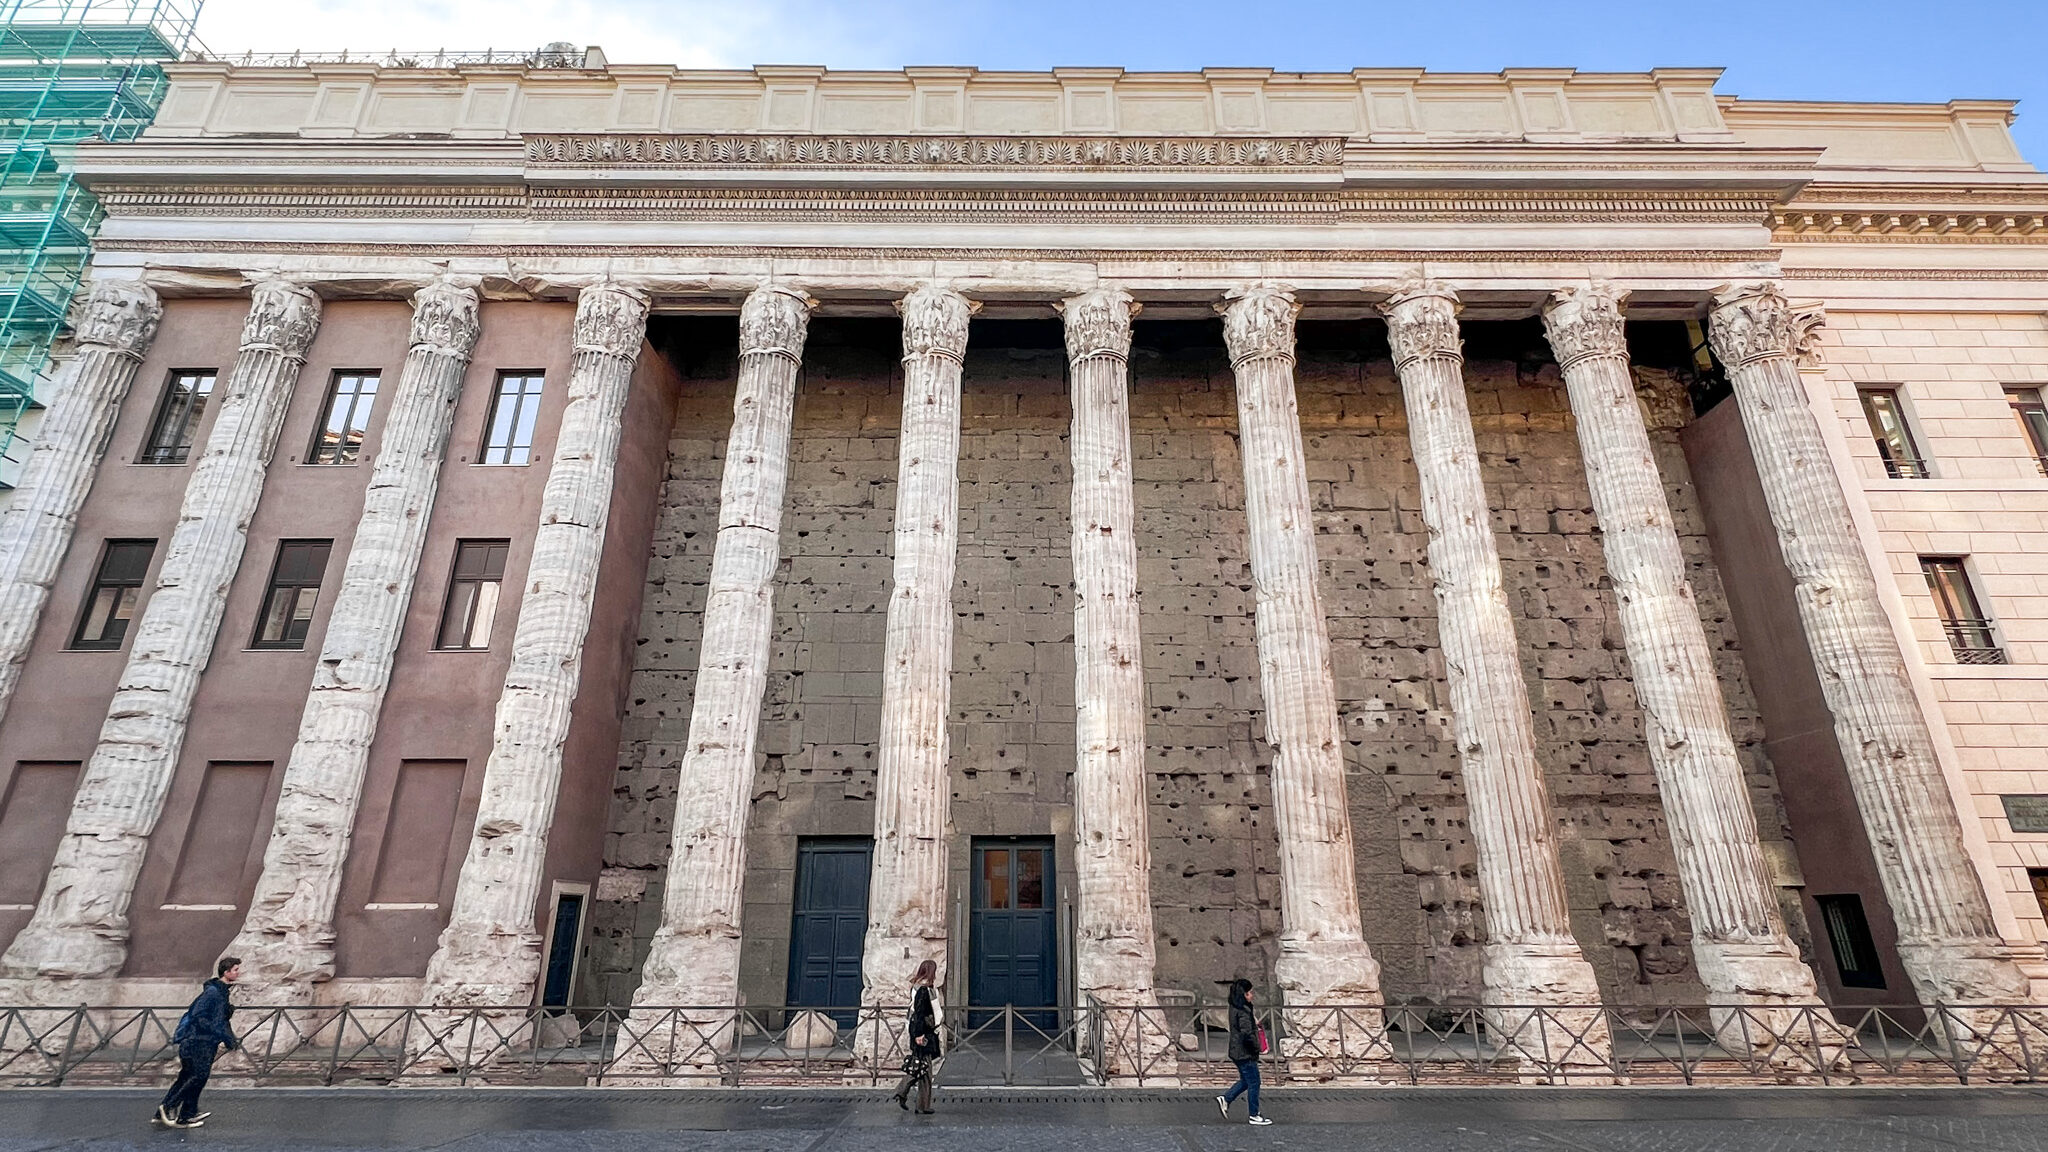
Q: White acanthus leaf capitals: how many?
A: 11